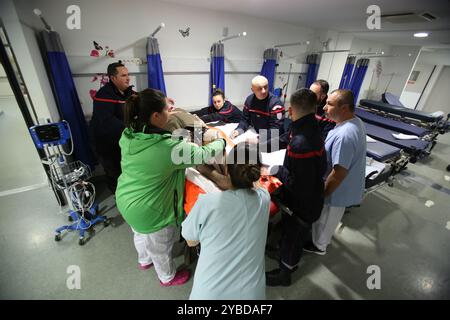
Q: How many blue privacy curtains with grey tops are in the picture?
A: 7